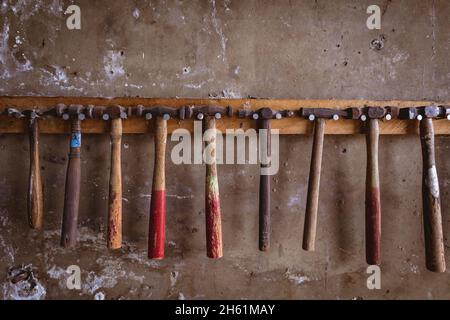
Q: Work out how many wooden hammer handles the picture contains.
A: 9